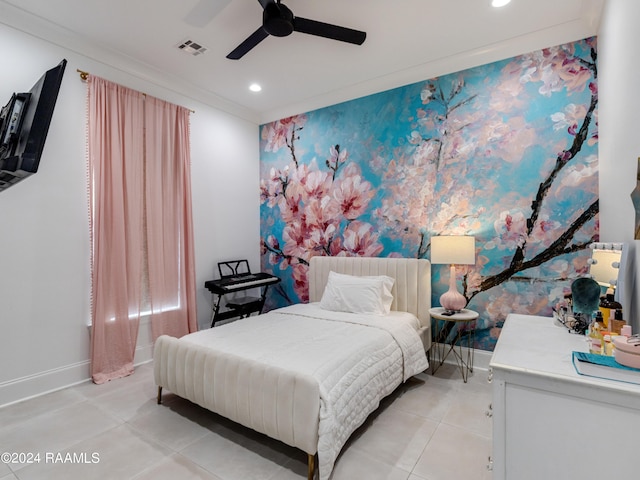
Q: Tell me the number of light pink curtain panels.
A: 2